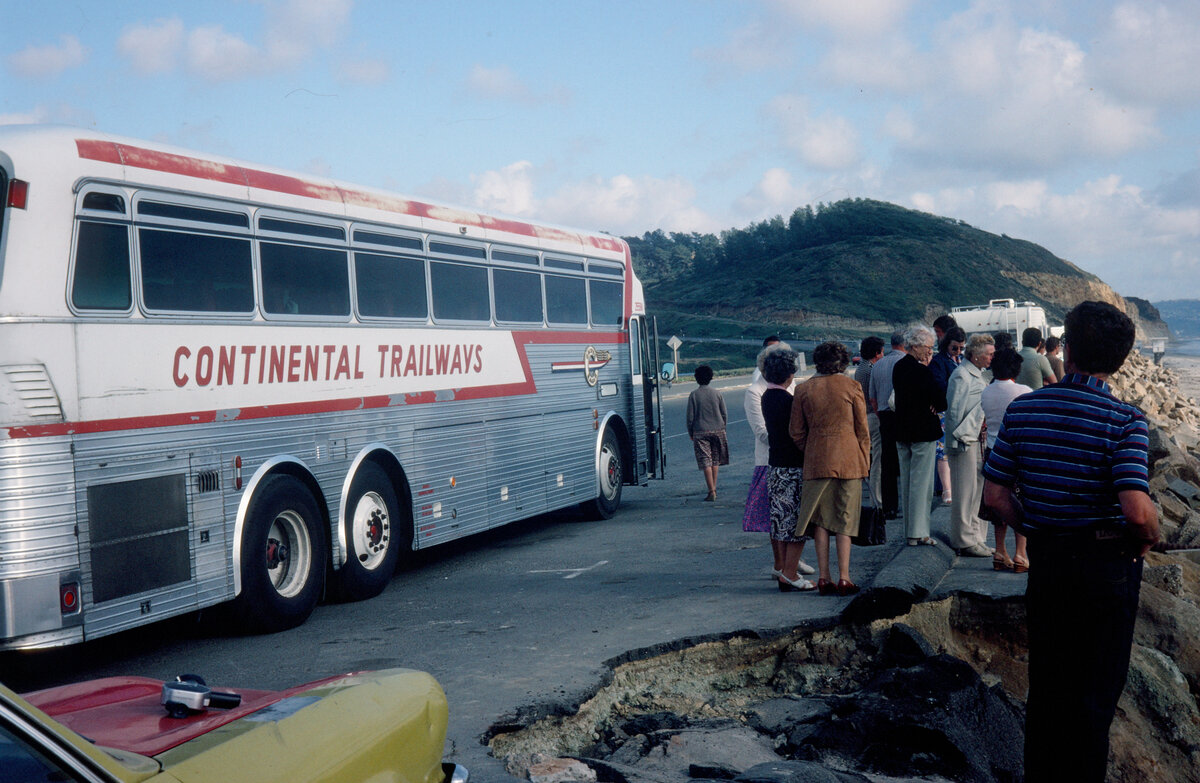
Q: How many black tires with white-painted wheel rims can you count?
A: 3